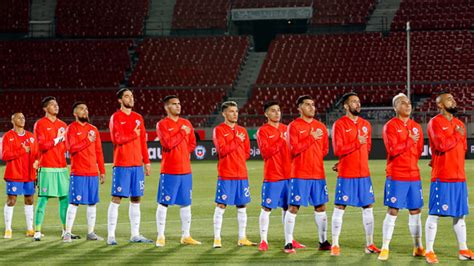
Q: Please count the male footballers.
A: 11